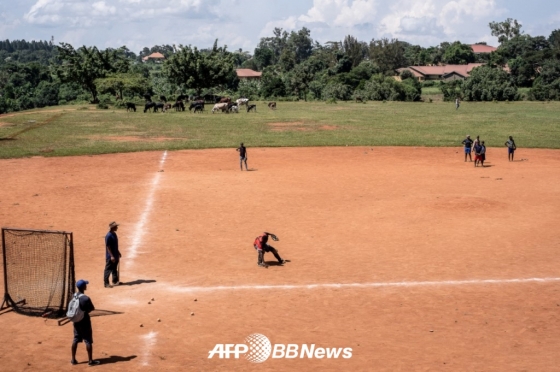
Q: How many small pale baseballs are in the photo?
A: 6